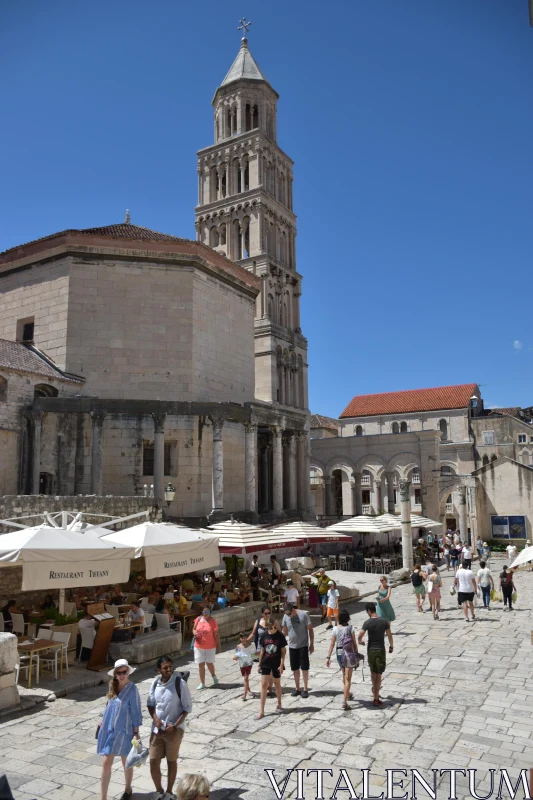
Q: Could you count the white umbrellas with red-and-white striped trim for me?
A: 2